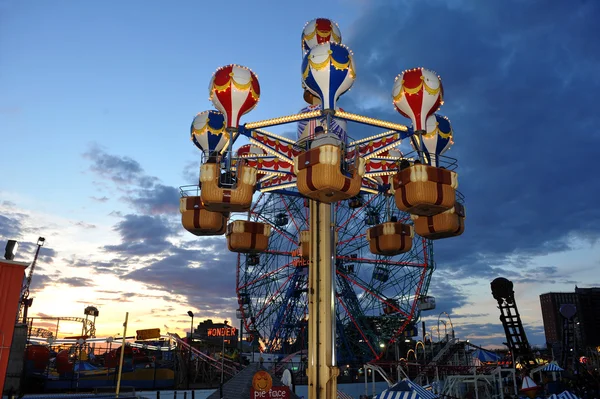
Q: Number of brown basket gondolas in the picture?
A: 8